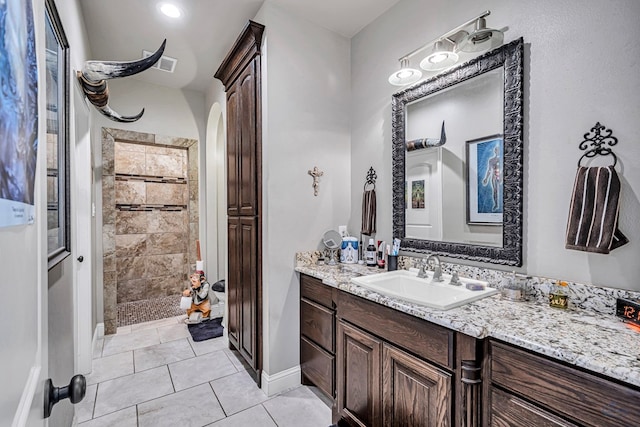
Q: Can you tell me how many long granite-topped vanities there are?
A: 1